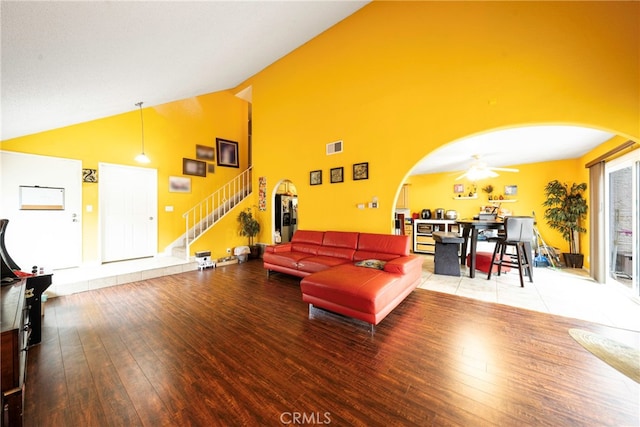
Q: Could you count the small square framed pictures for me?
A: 3